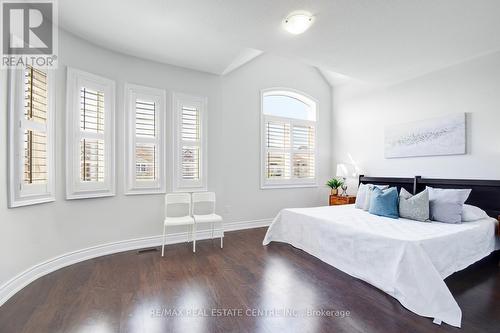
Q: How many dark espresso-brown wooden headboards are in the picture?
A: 1